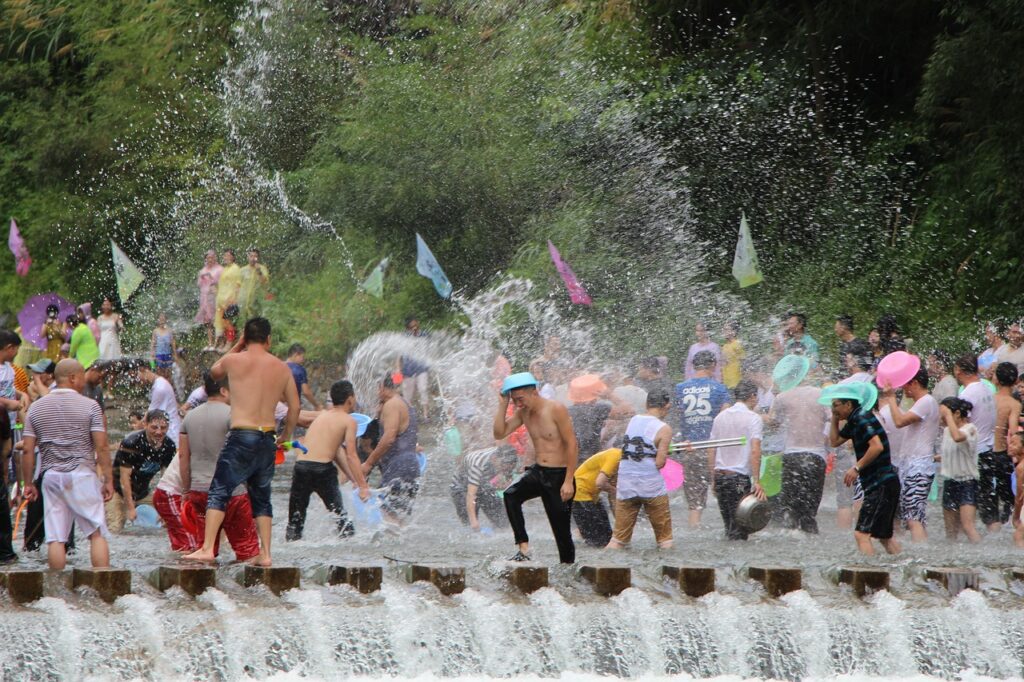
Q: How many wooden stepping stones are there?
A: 13